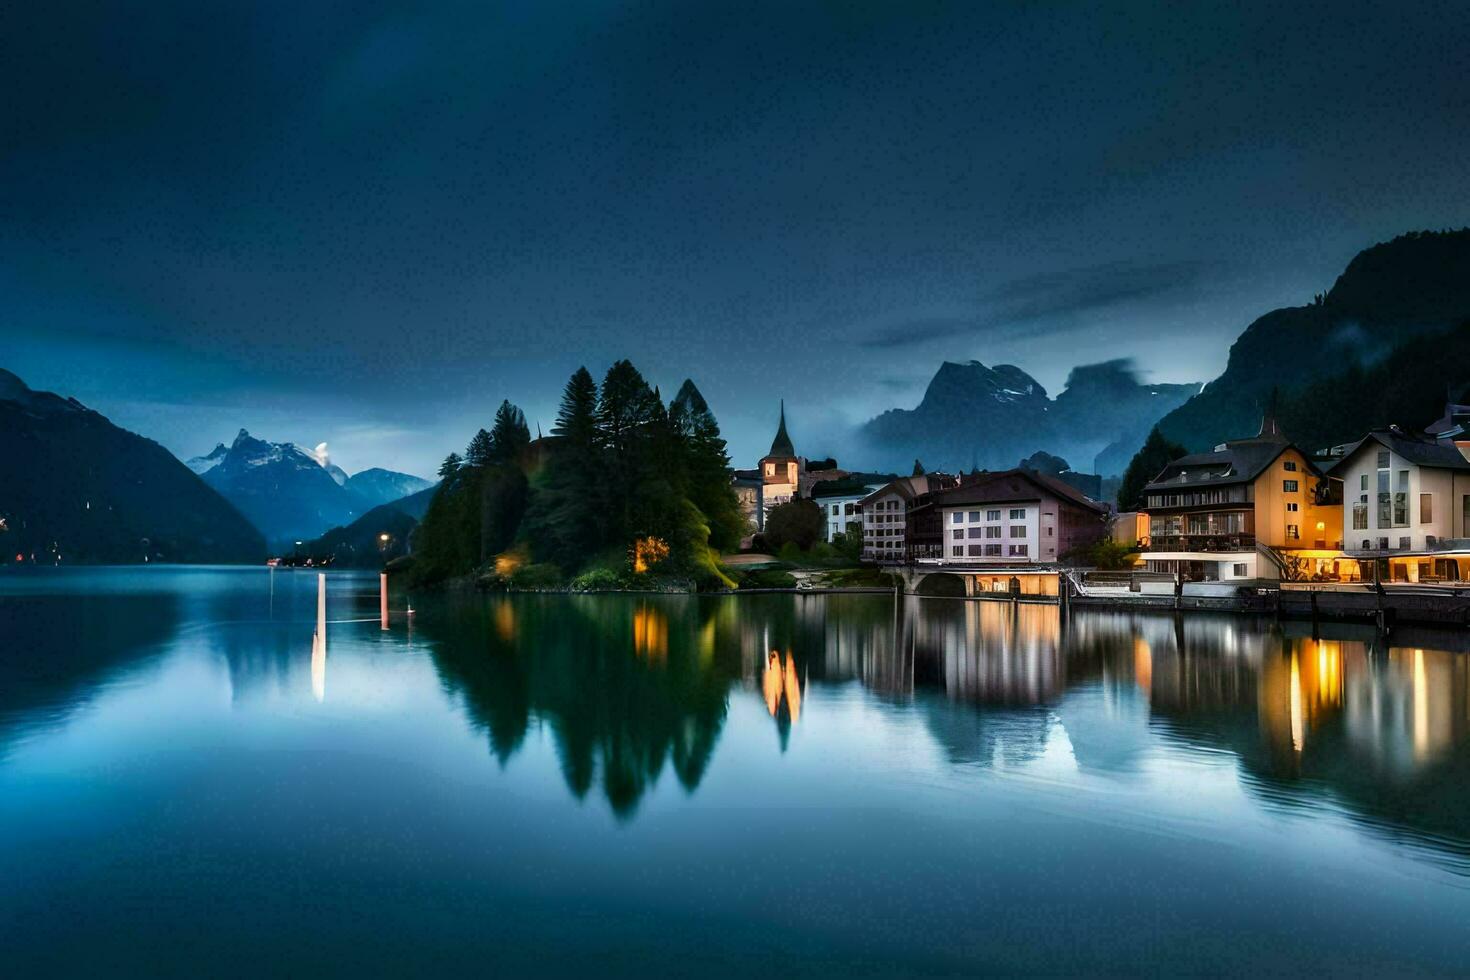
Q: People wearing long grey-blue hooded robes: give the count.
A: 0